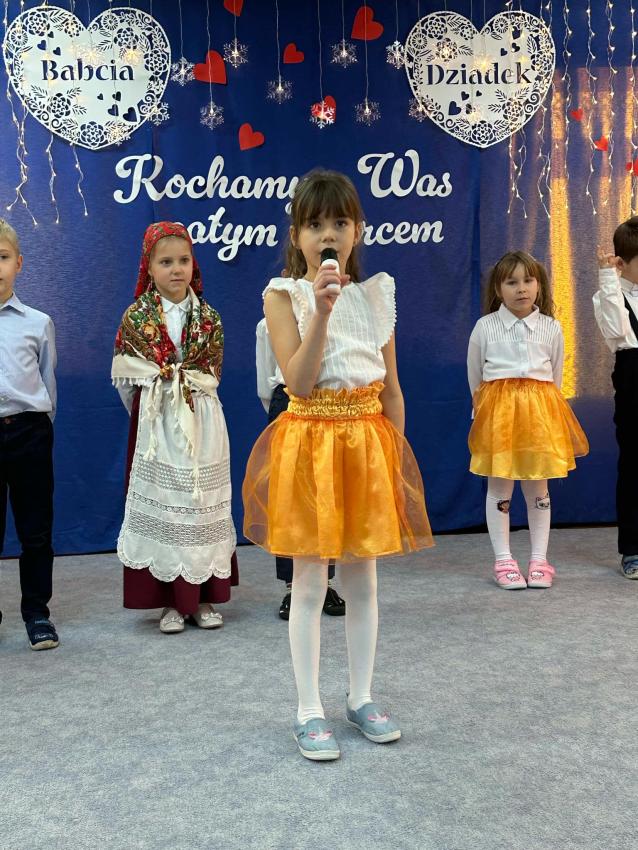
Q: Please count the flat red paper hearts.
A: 9